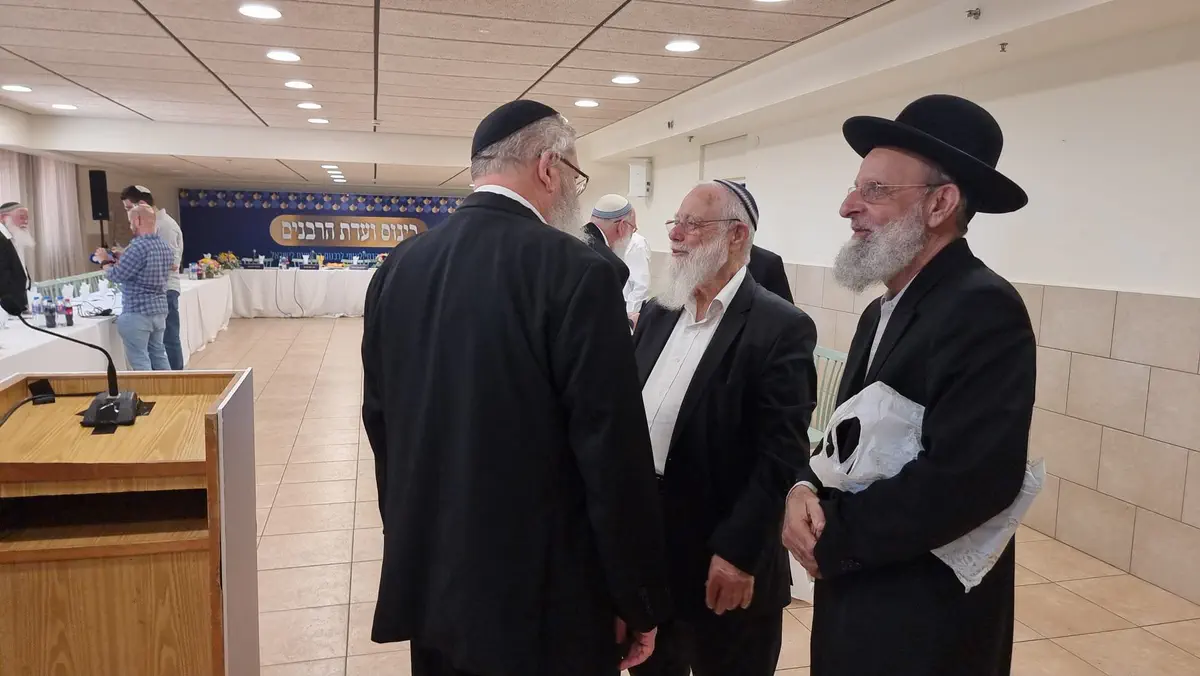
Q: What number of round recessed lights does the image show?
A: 15